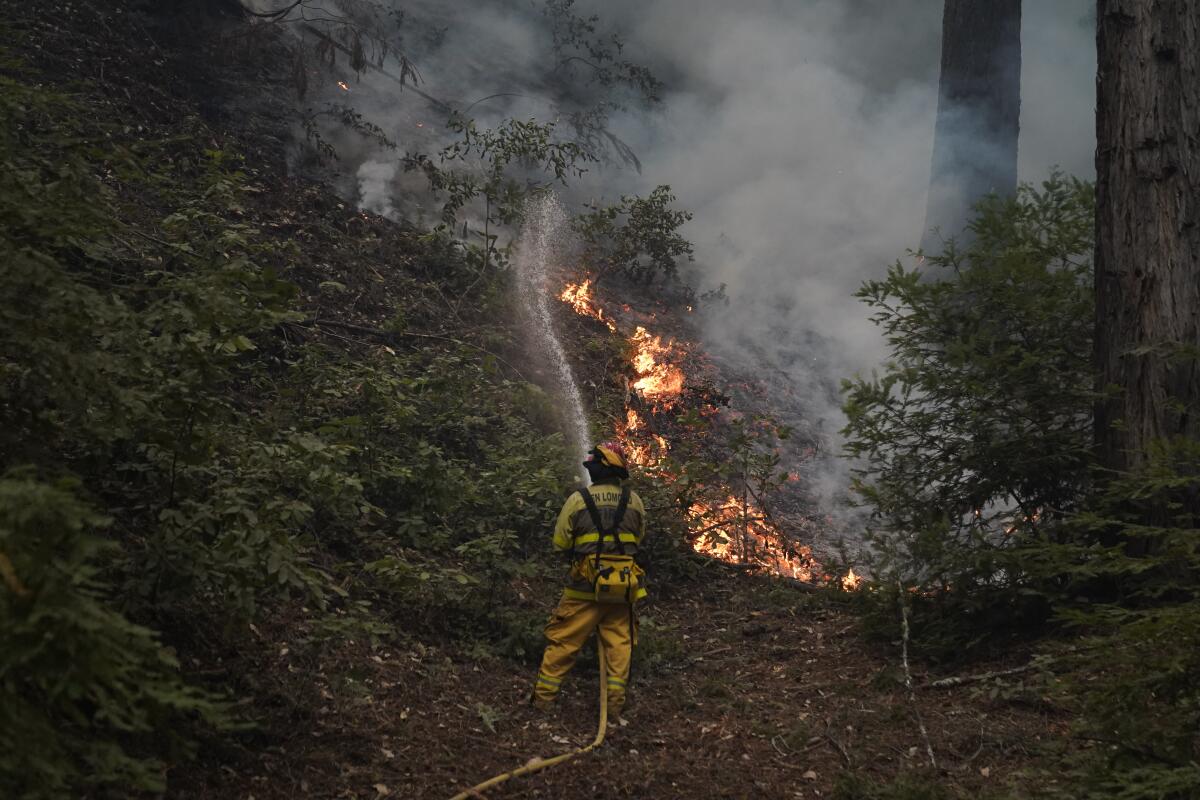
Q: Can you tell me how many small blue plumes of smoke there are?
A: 1